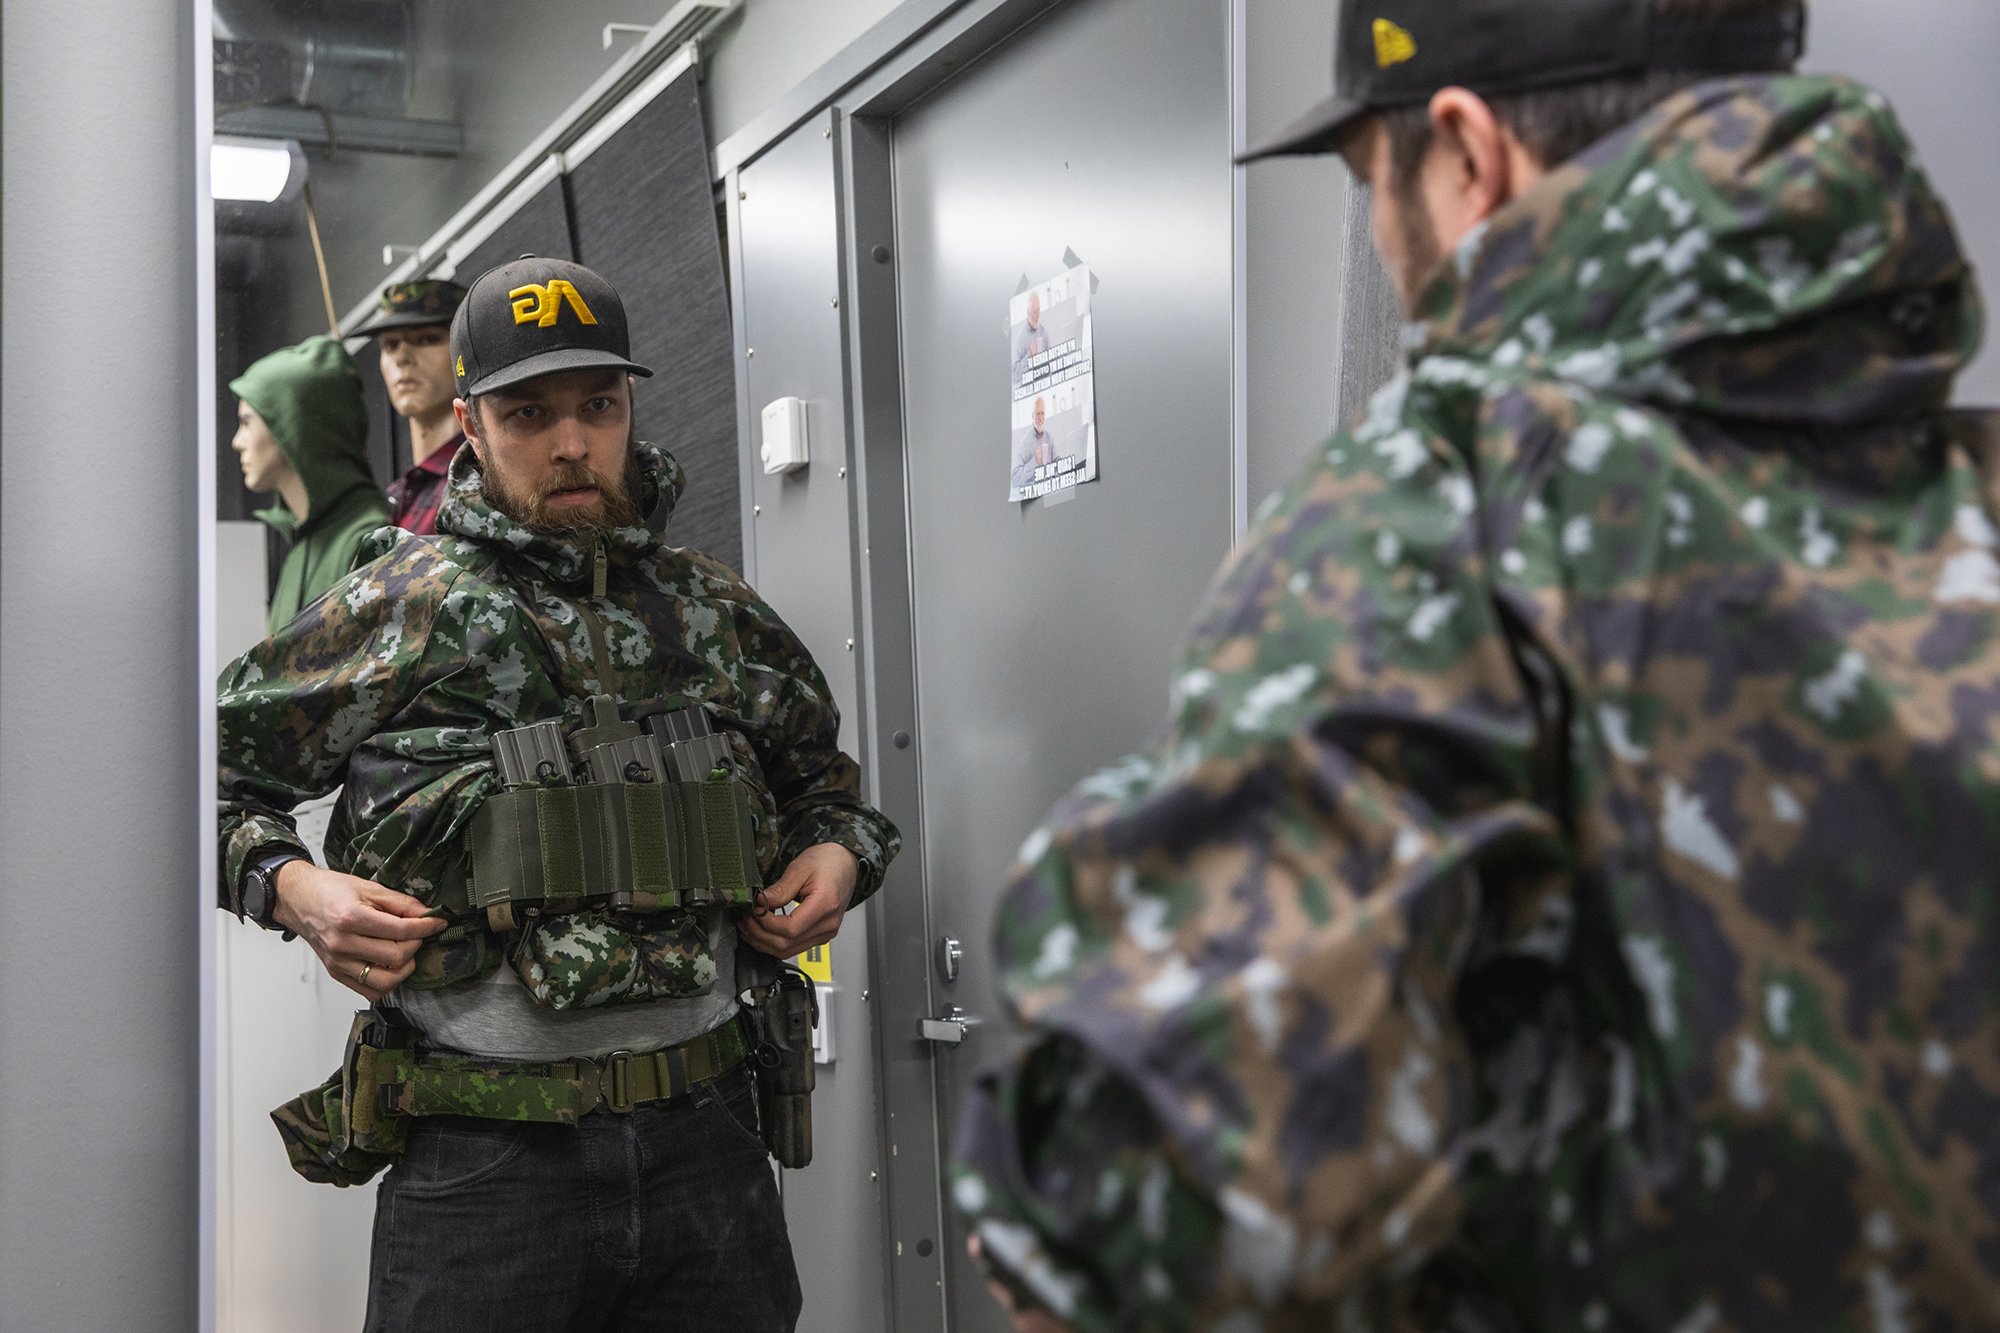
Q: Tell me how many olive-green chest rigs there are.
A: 1